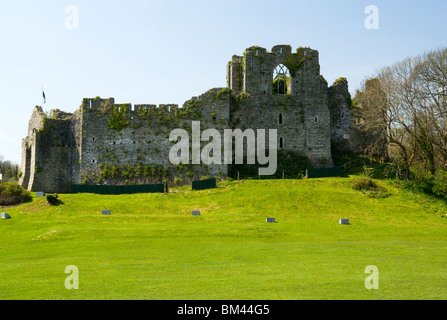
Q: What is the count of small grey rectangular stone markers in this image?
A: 6